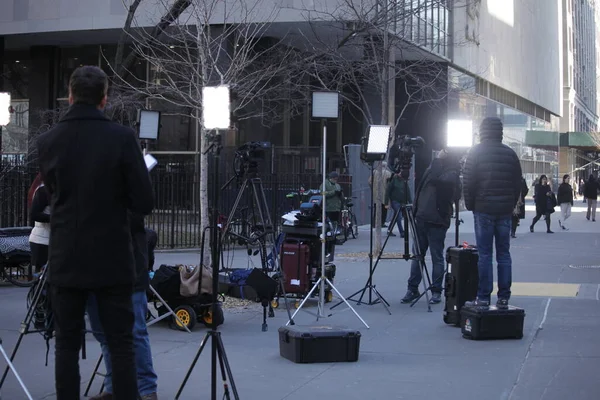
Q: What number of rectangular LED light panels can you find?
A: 6